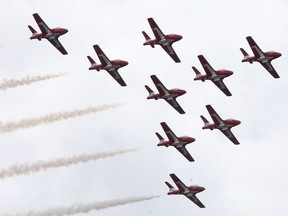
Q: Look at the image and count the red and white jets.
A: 9